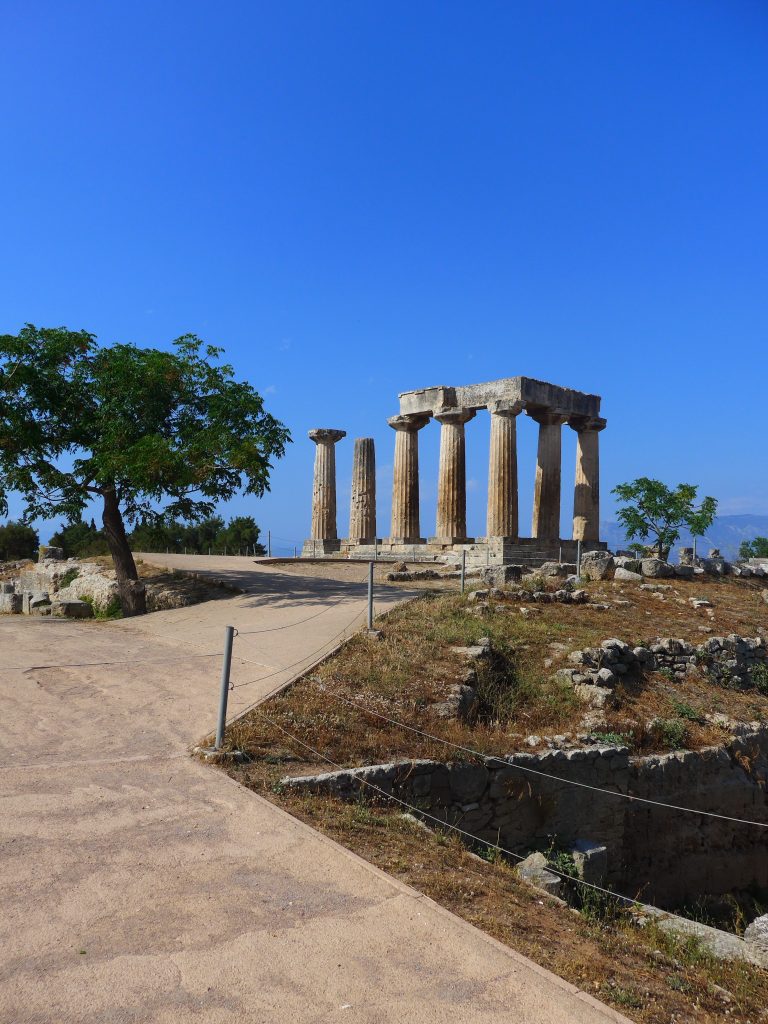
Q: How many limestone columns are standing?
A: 7